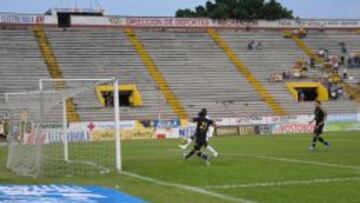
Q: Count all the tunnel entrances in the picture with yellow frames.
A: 2